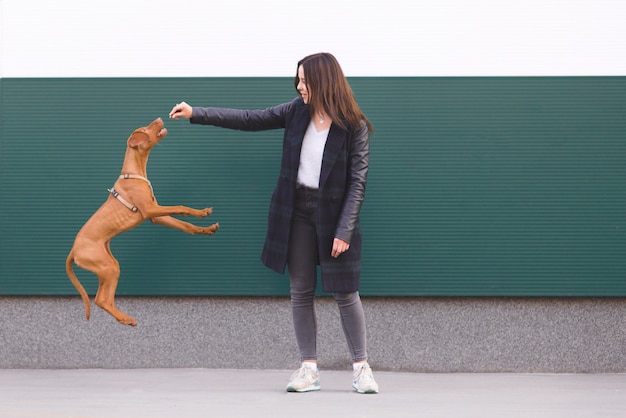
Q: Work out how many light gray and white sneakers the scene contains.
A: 2